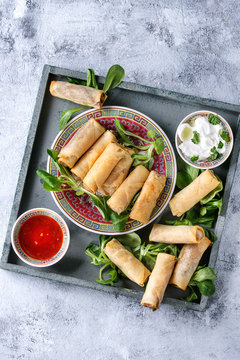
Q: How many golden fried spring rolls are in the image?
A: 12